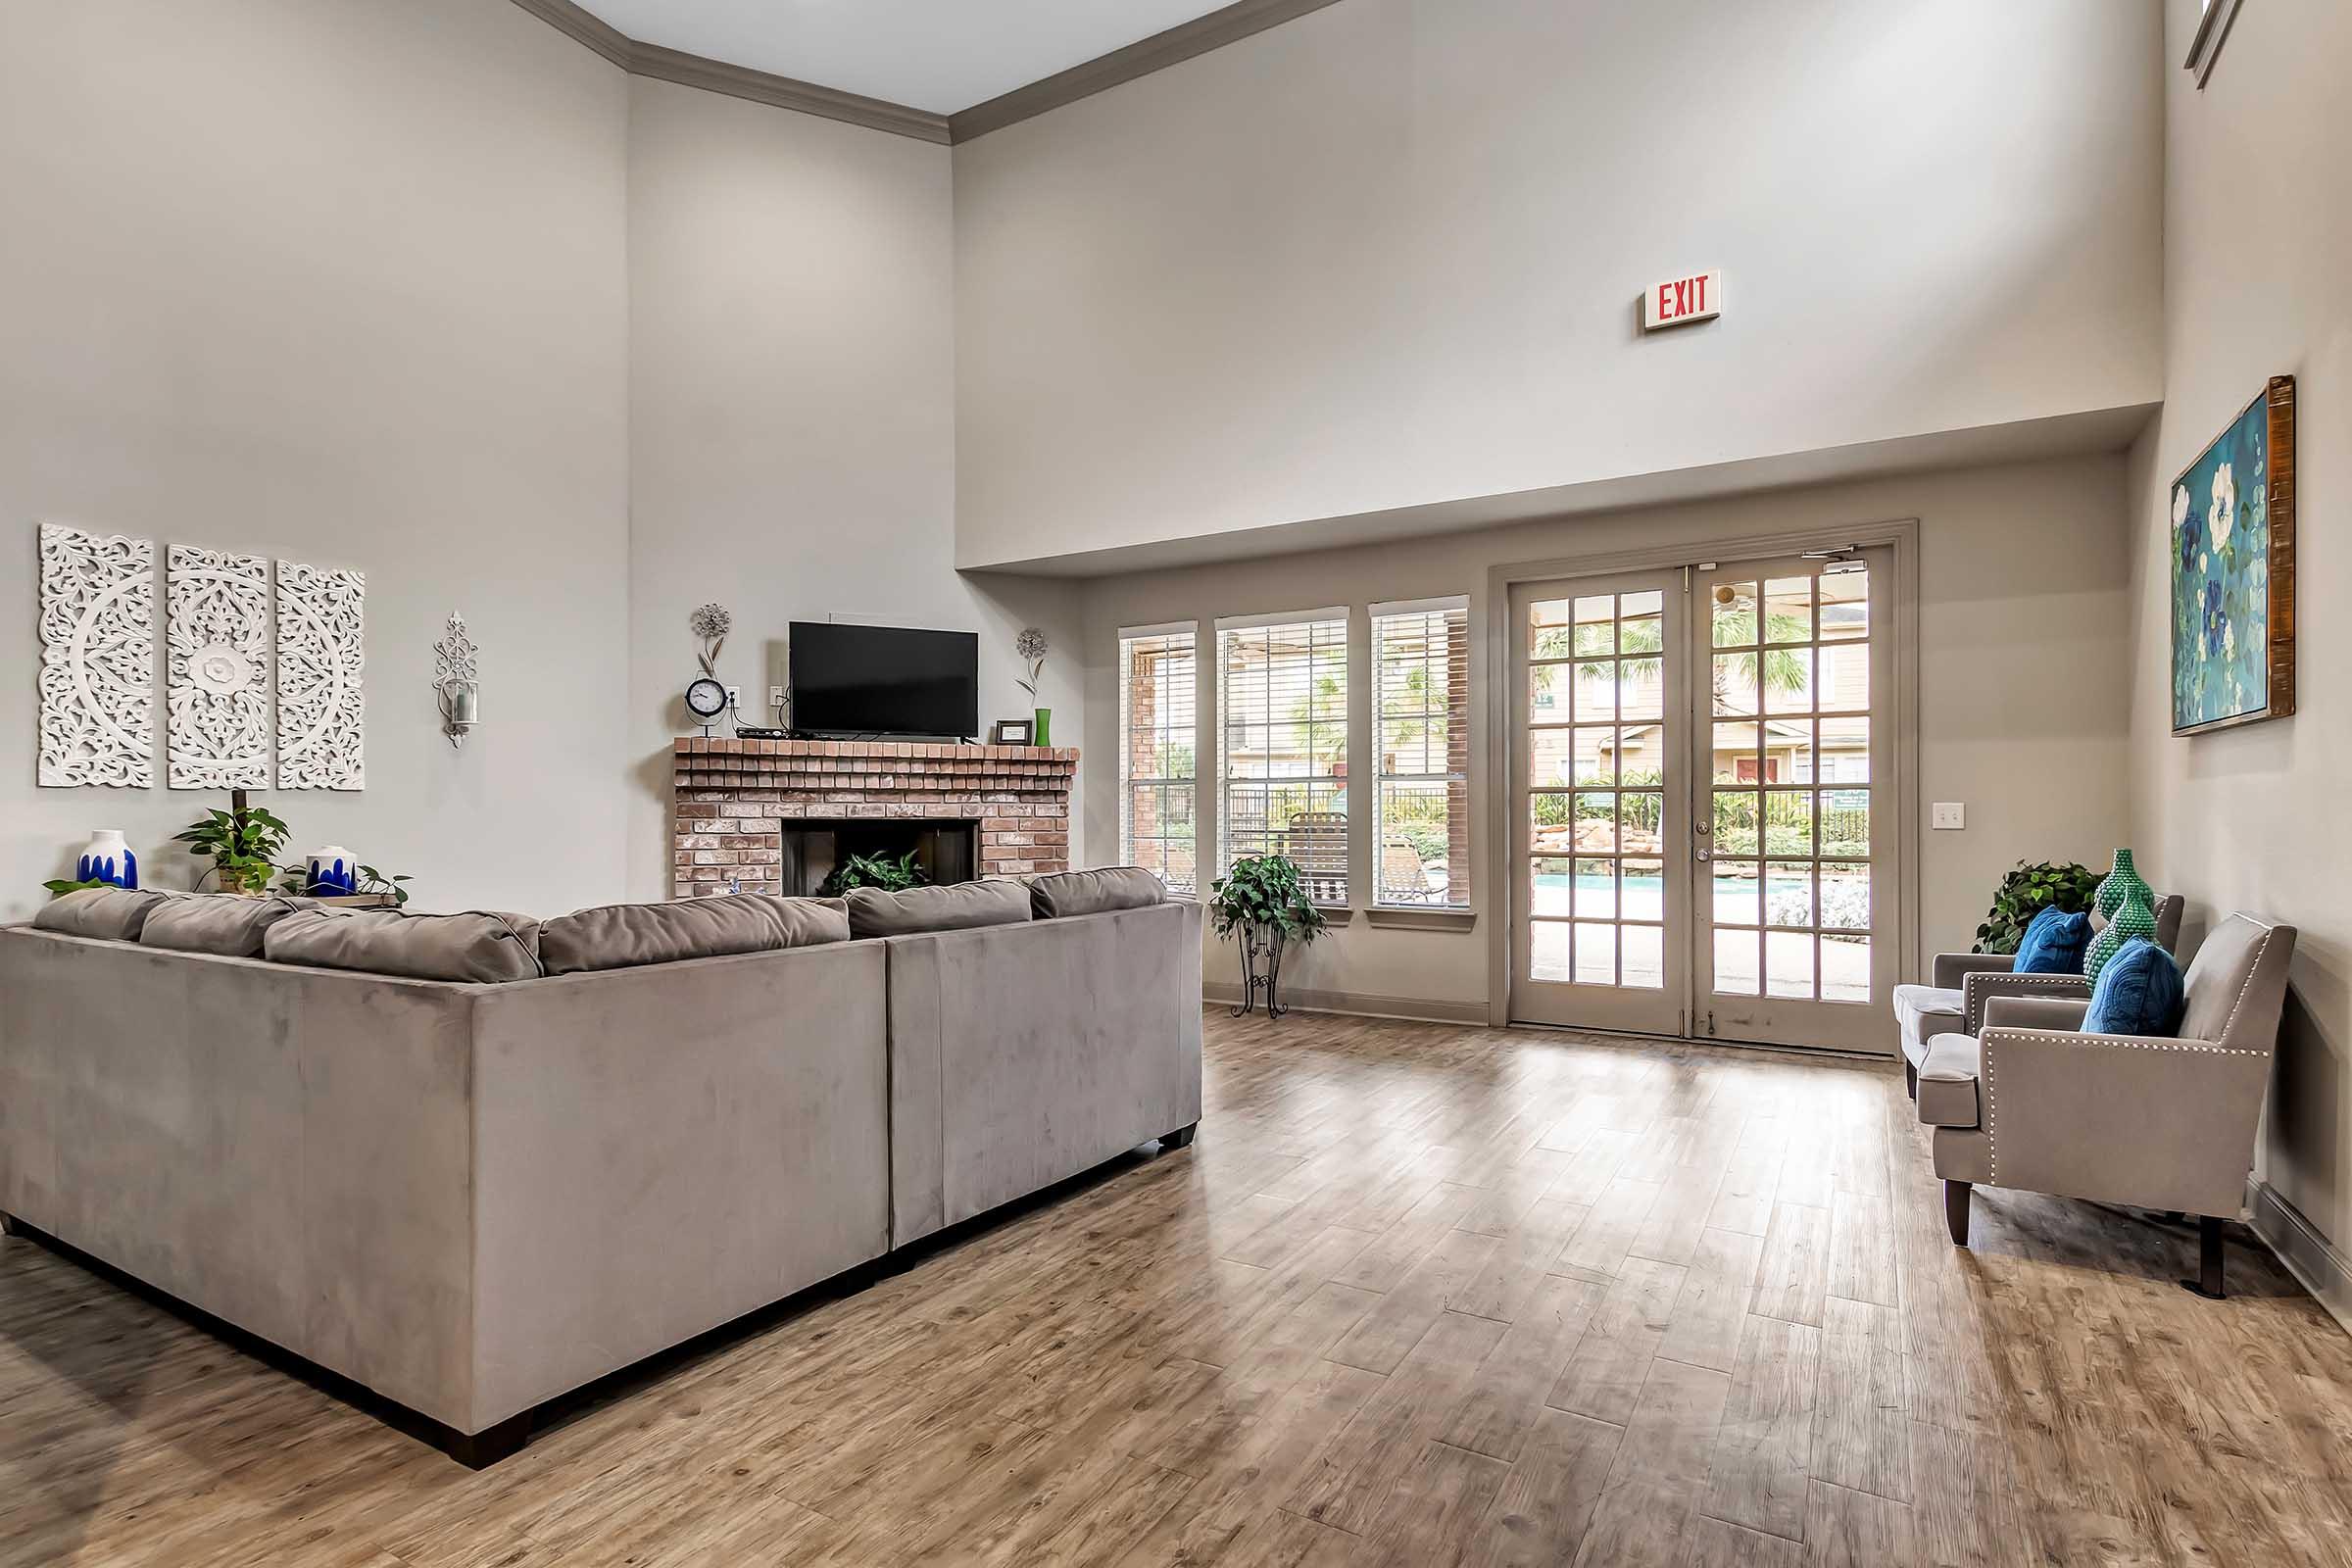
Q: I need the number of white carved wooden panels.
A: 3